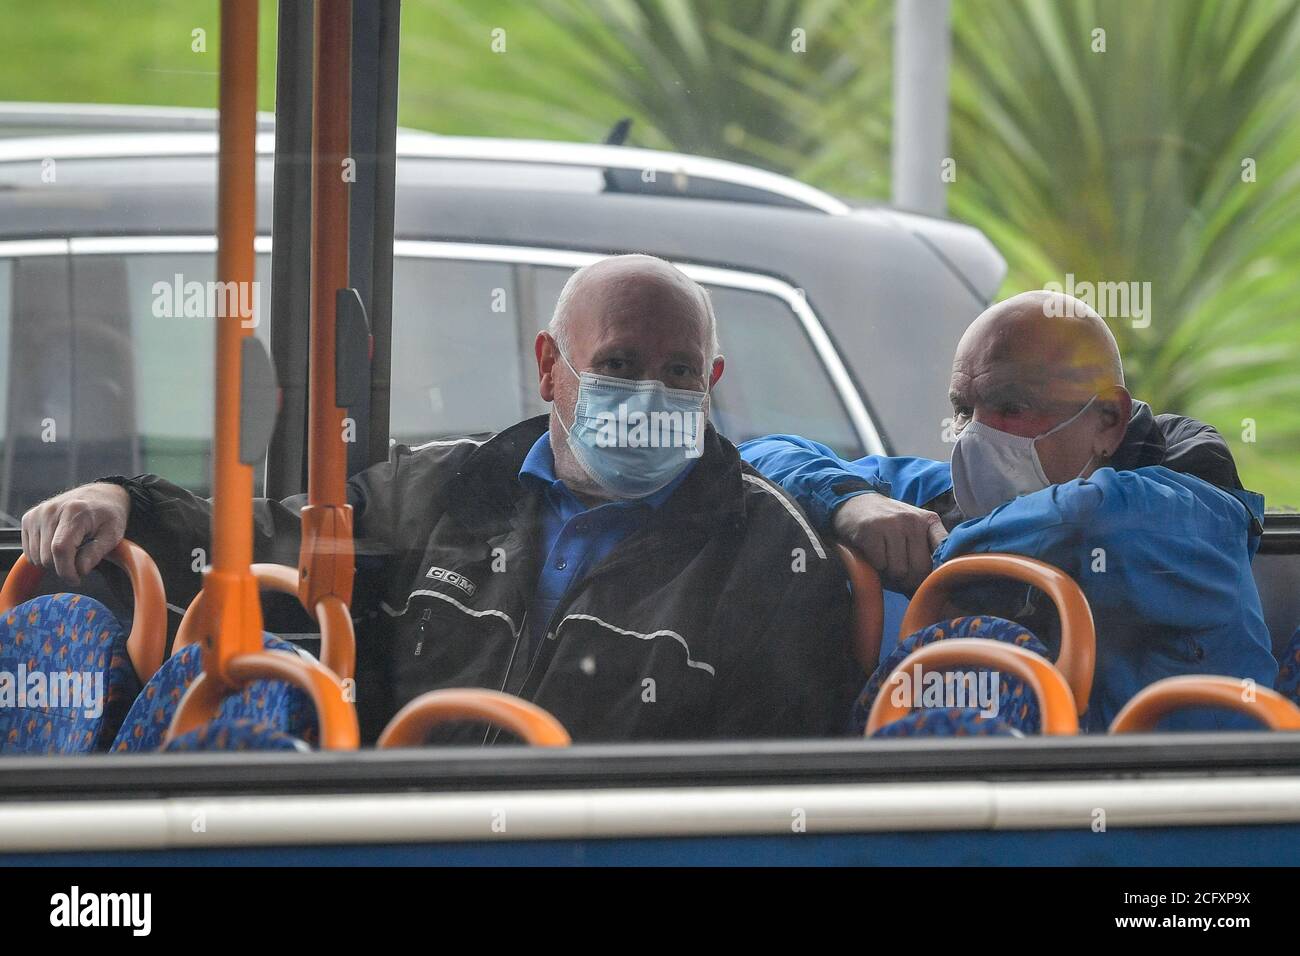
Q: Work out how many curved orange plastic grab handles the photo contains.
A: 8